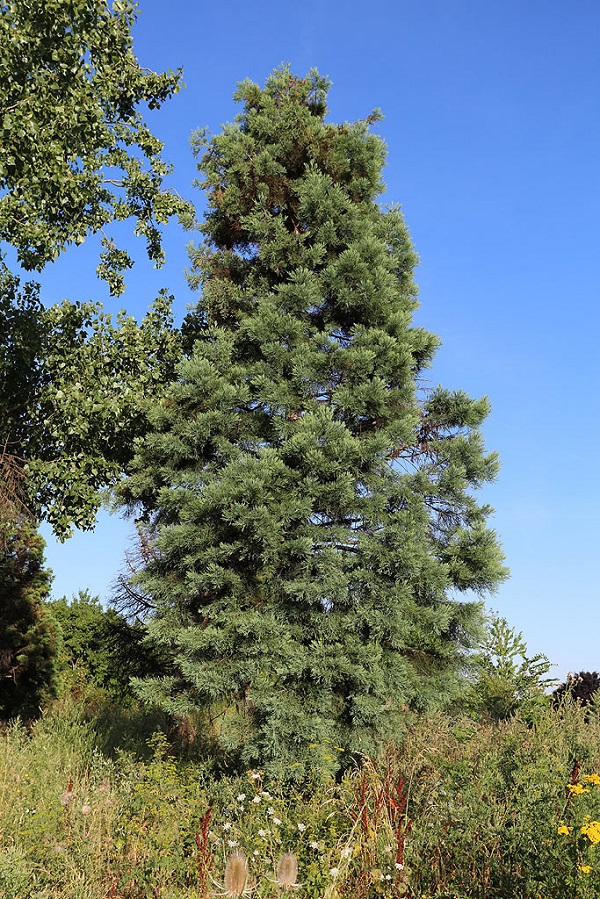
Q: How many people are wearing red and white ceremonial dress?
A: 0